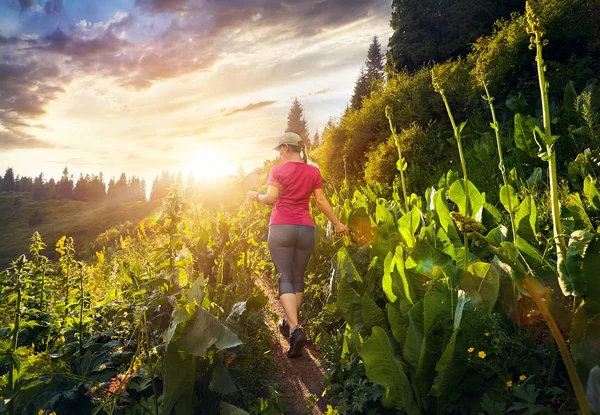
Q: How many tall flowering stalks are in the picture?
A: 4